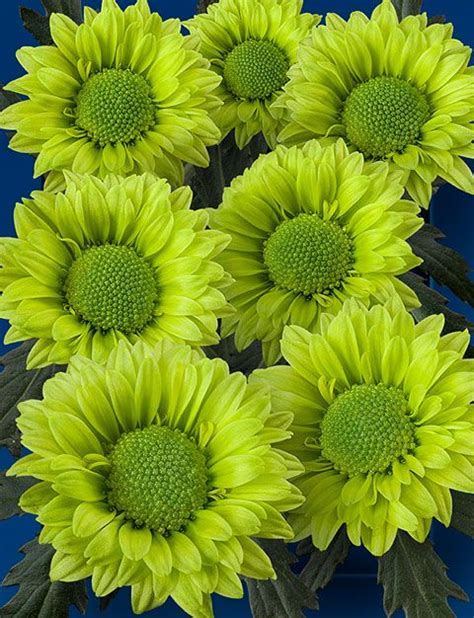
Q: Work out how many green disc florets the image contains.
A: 7